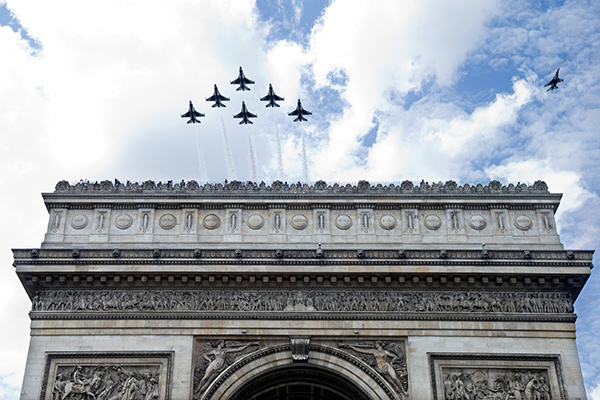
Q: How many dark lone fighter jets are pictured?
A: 1